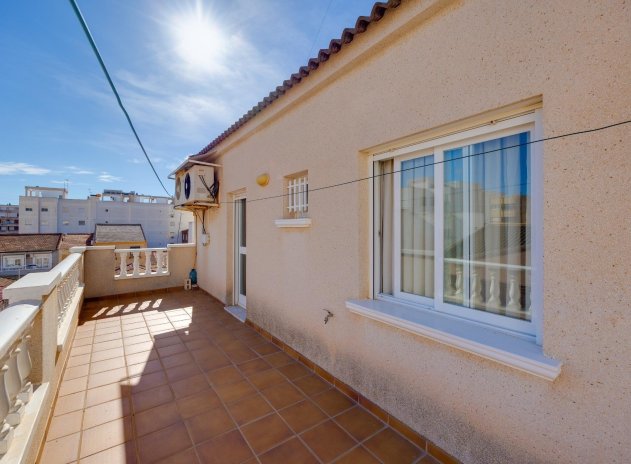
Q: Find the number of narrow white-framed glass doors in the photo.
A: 1